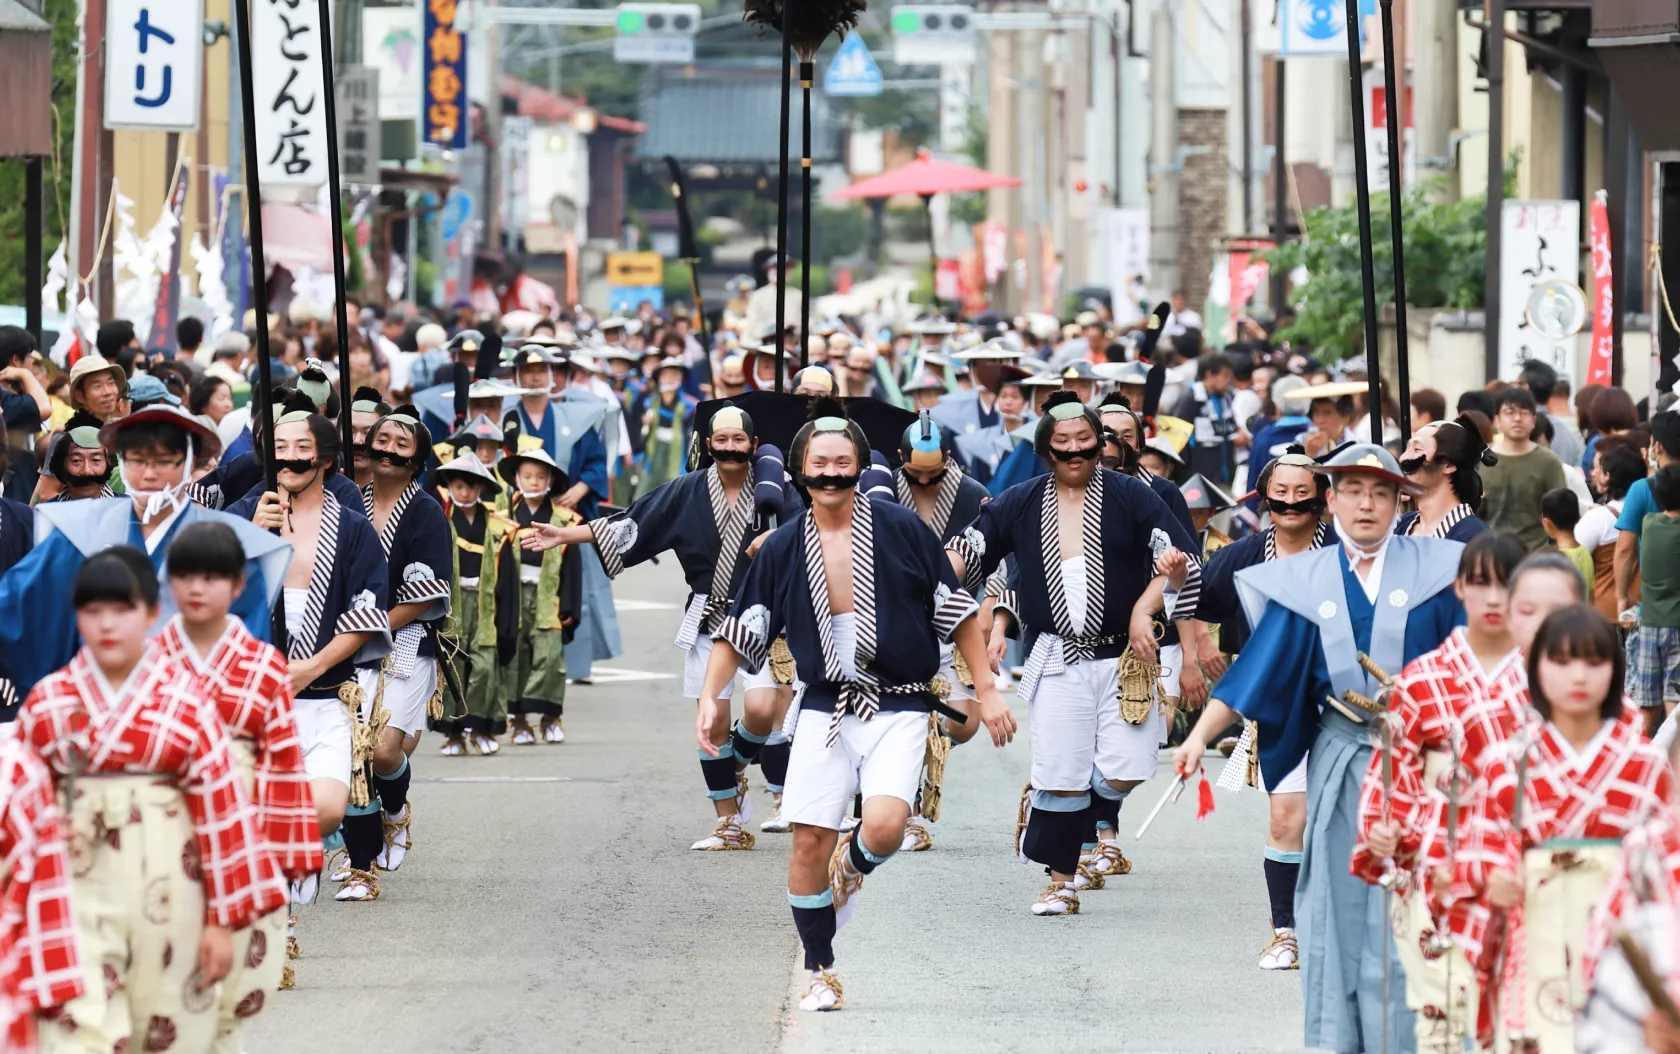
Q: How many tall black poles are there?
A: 6